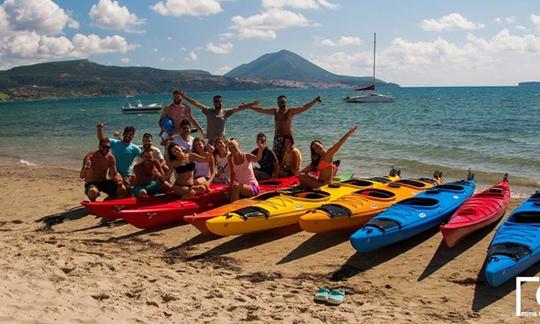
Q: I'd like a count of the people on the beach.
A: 15